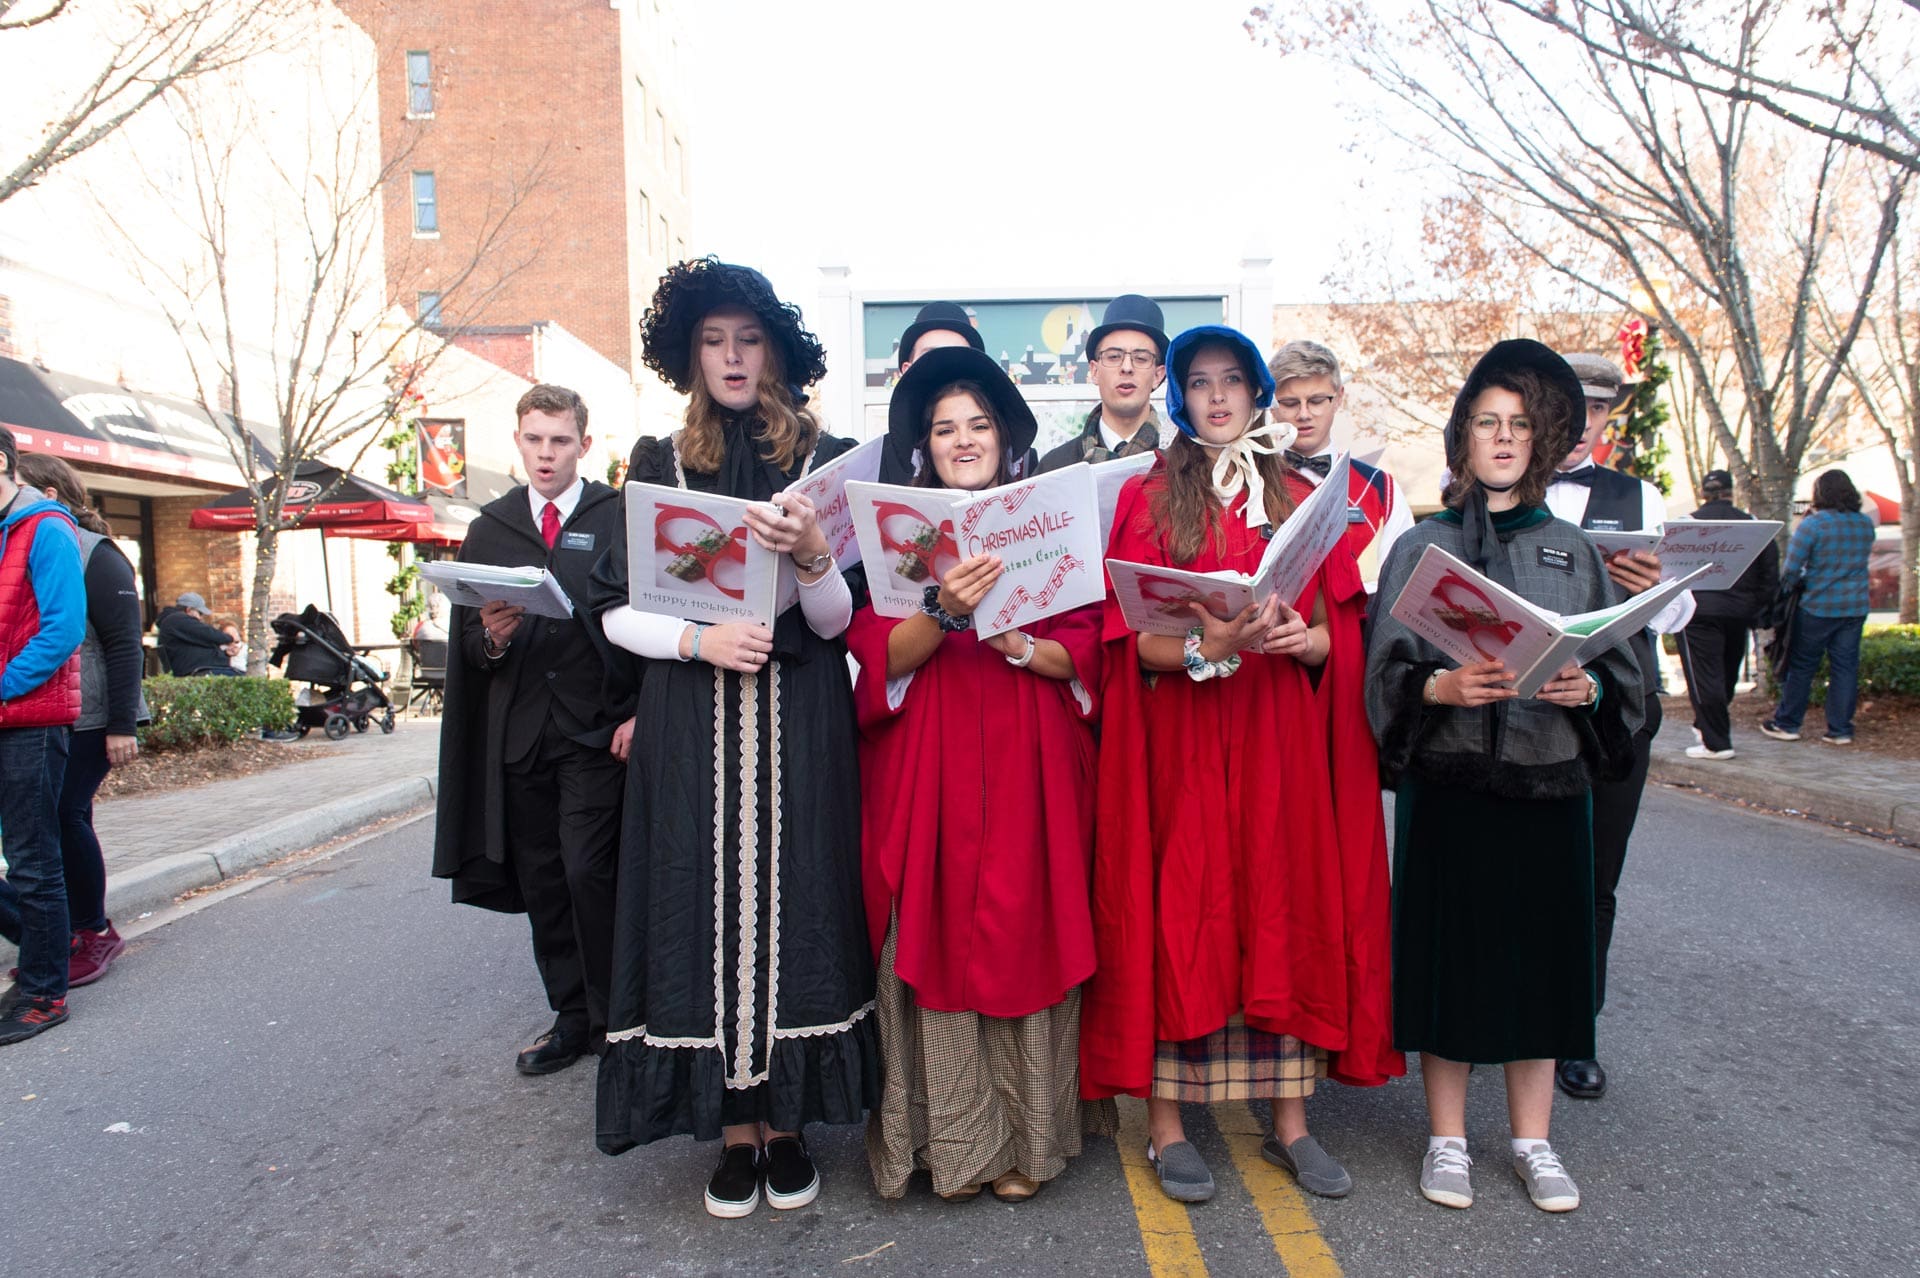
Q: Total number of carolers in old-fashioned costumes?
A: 9